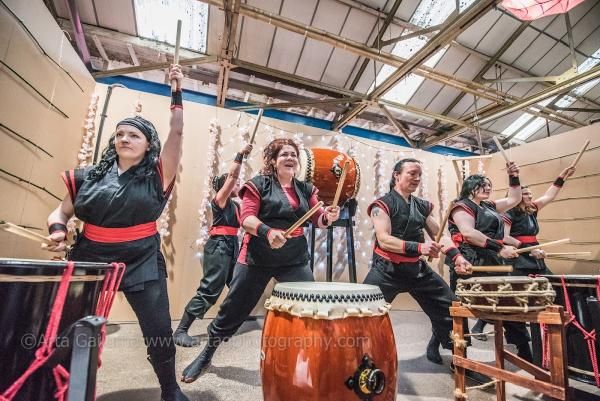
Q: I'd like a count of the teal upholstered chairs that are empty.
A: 0